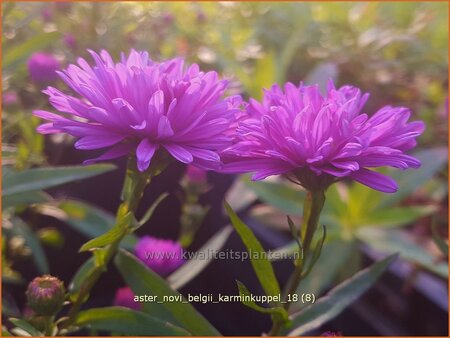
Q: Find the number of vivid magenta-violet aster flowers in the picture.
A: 2